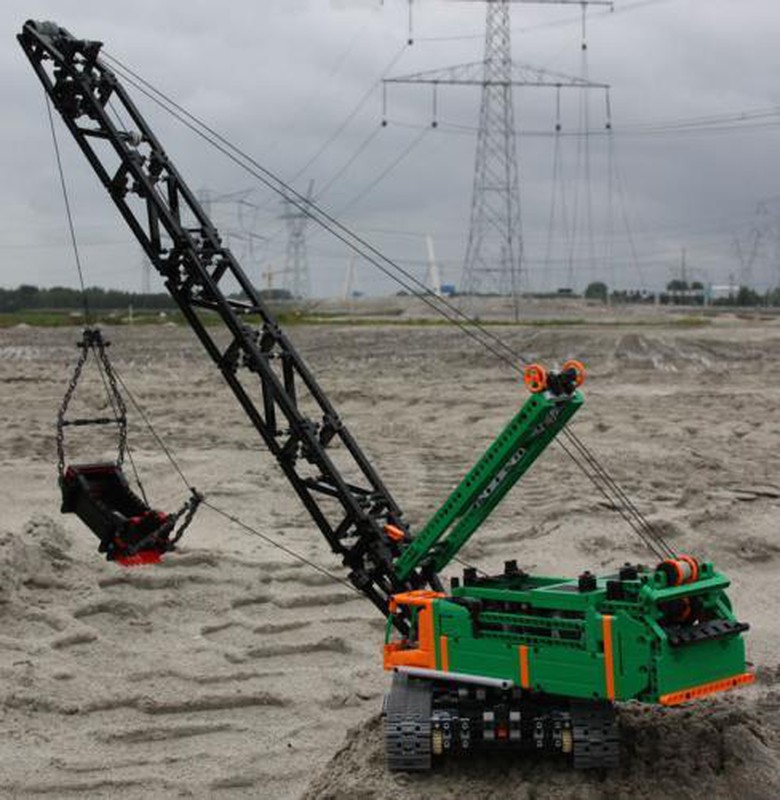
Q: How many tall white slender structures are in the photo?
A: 2